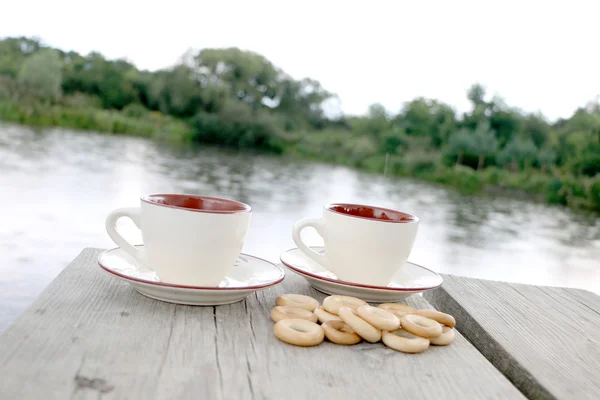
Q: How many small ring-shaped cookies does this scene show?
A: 13